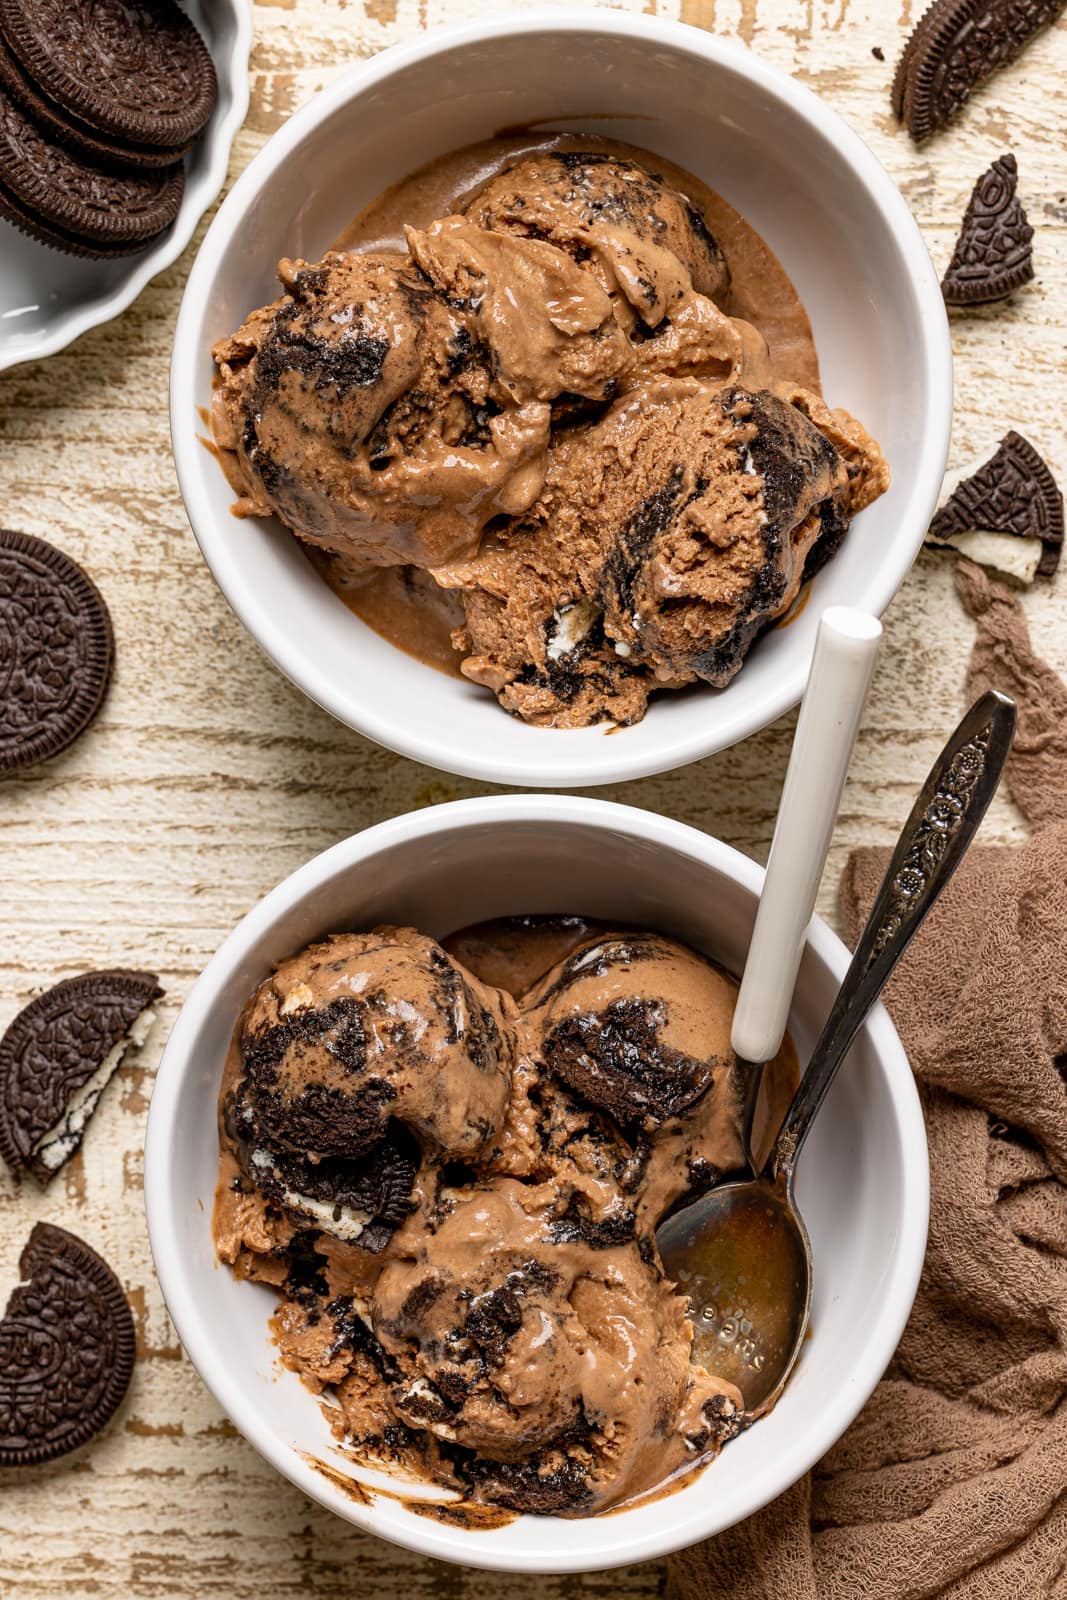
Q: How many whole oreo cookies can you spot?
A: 3